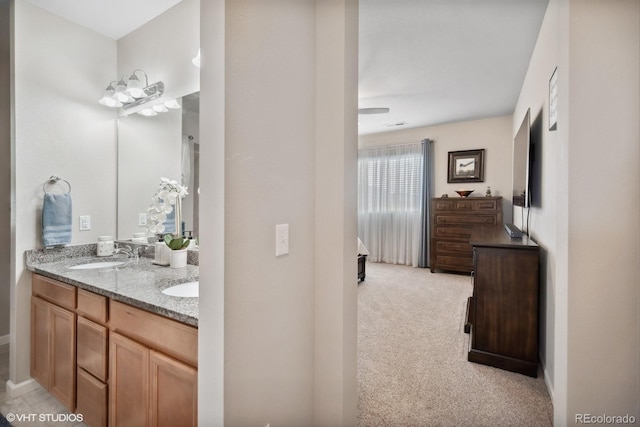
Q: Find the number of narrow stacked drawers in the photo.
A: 3